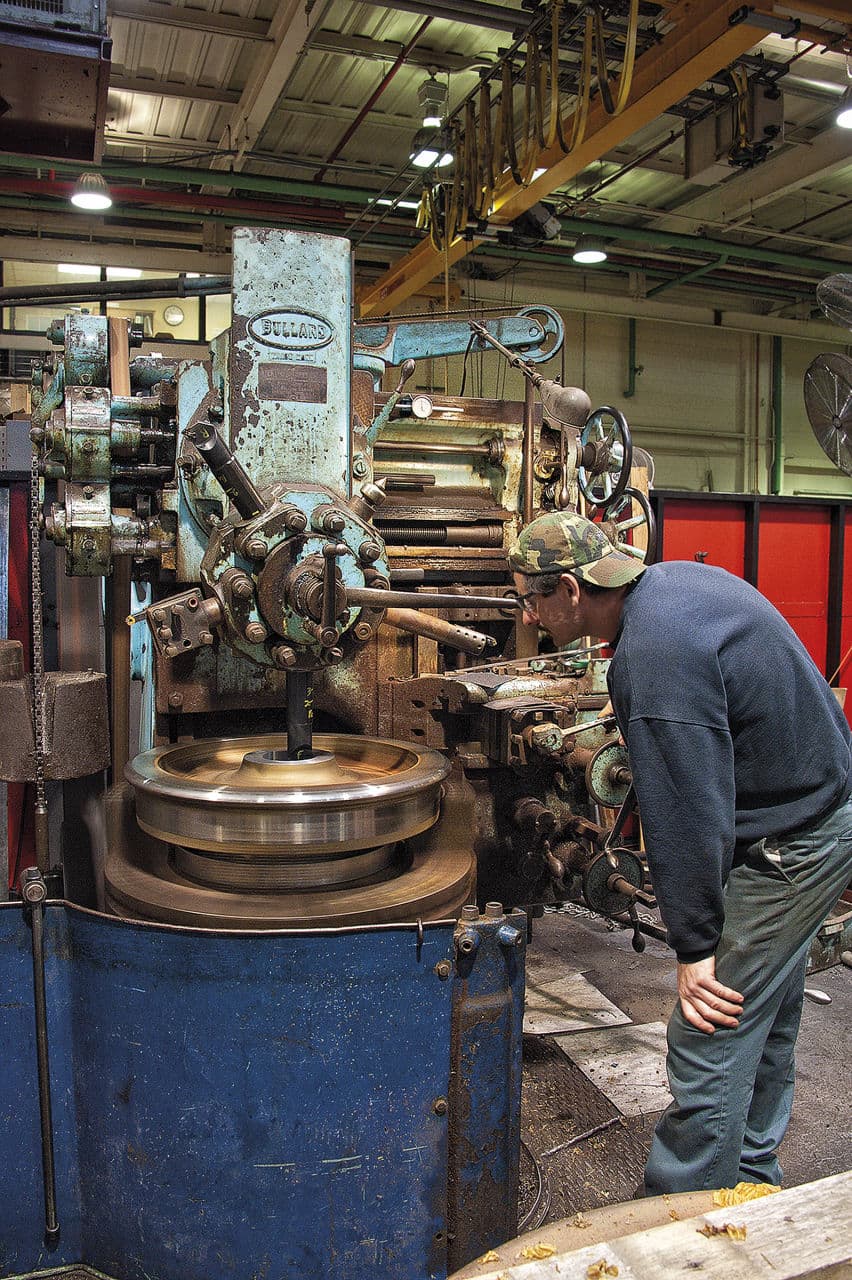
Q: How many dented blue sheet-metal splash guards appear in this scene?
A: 1